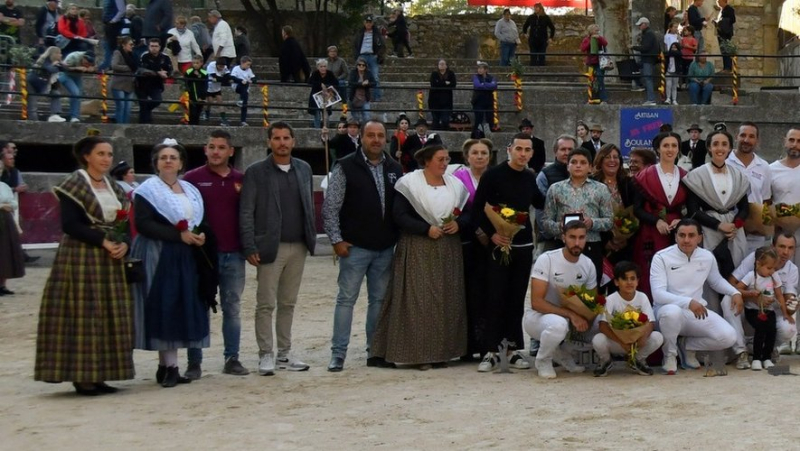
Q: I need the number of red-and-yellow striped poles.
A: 11